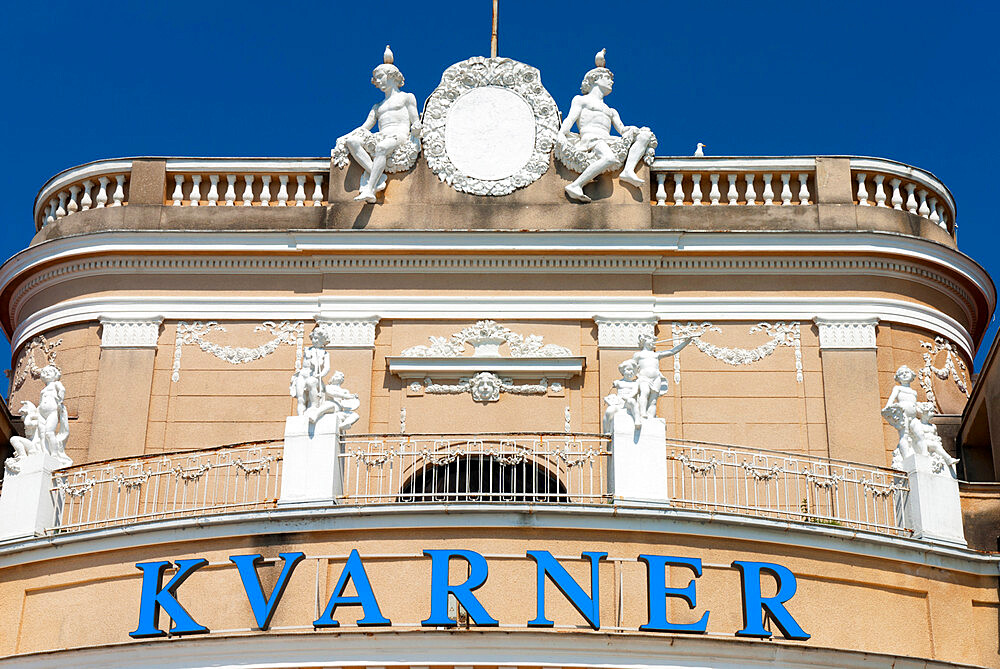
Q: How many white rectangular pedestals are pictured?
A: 4